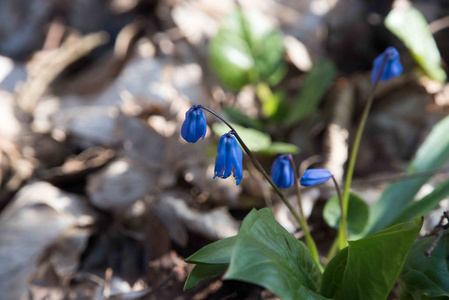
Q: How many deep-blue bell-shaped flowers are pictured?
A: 5